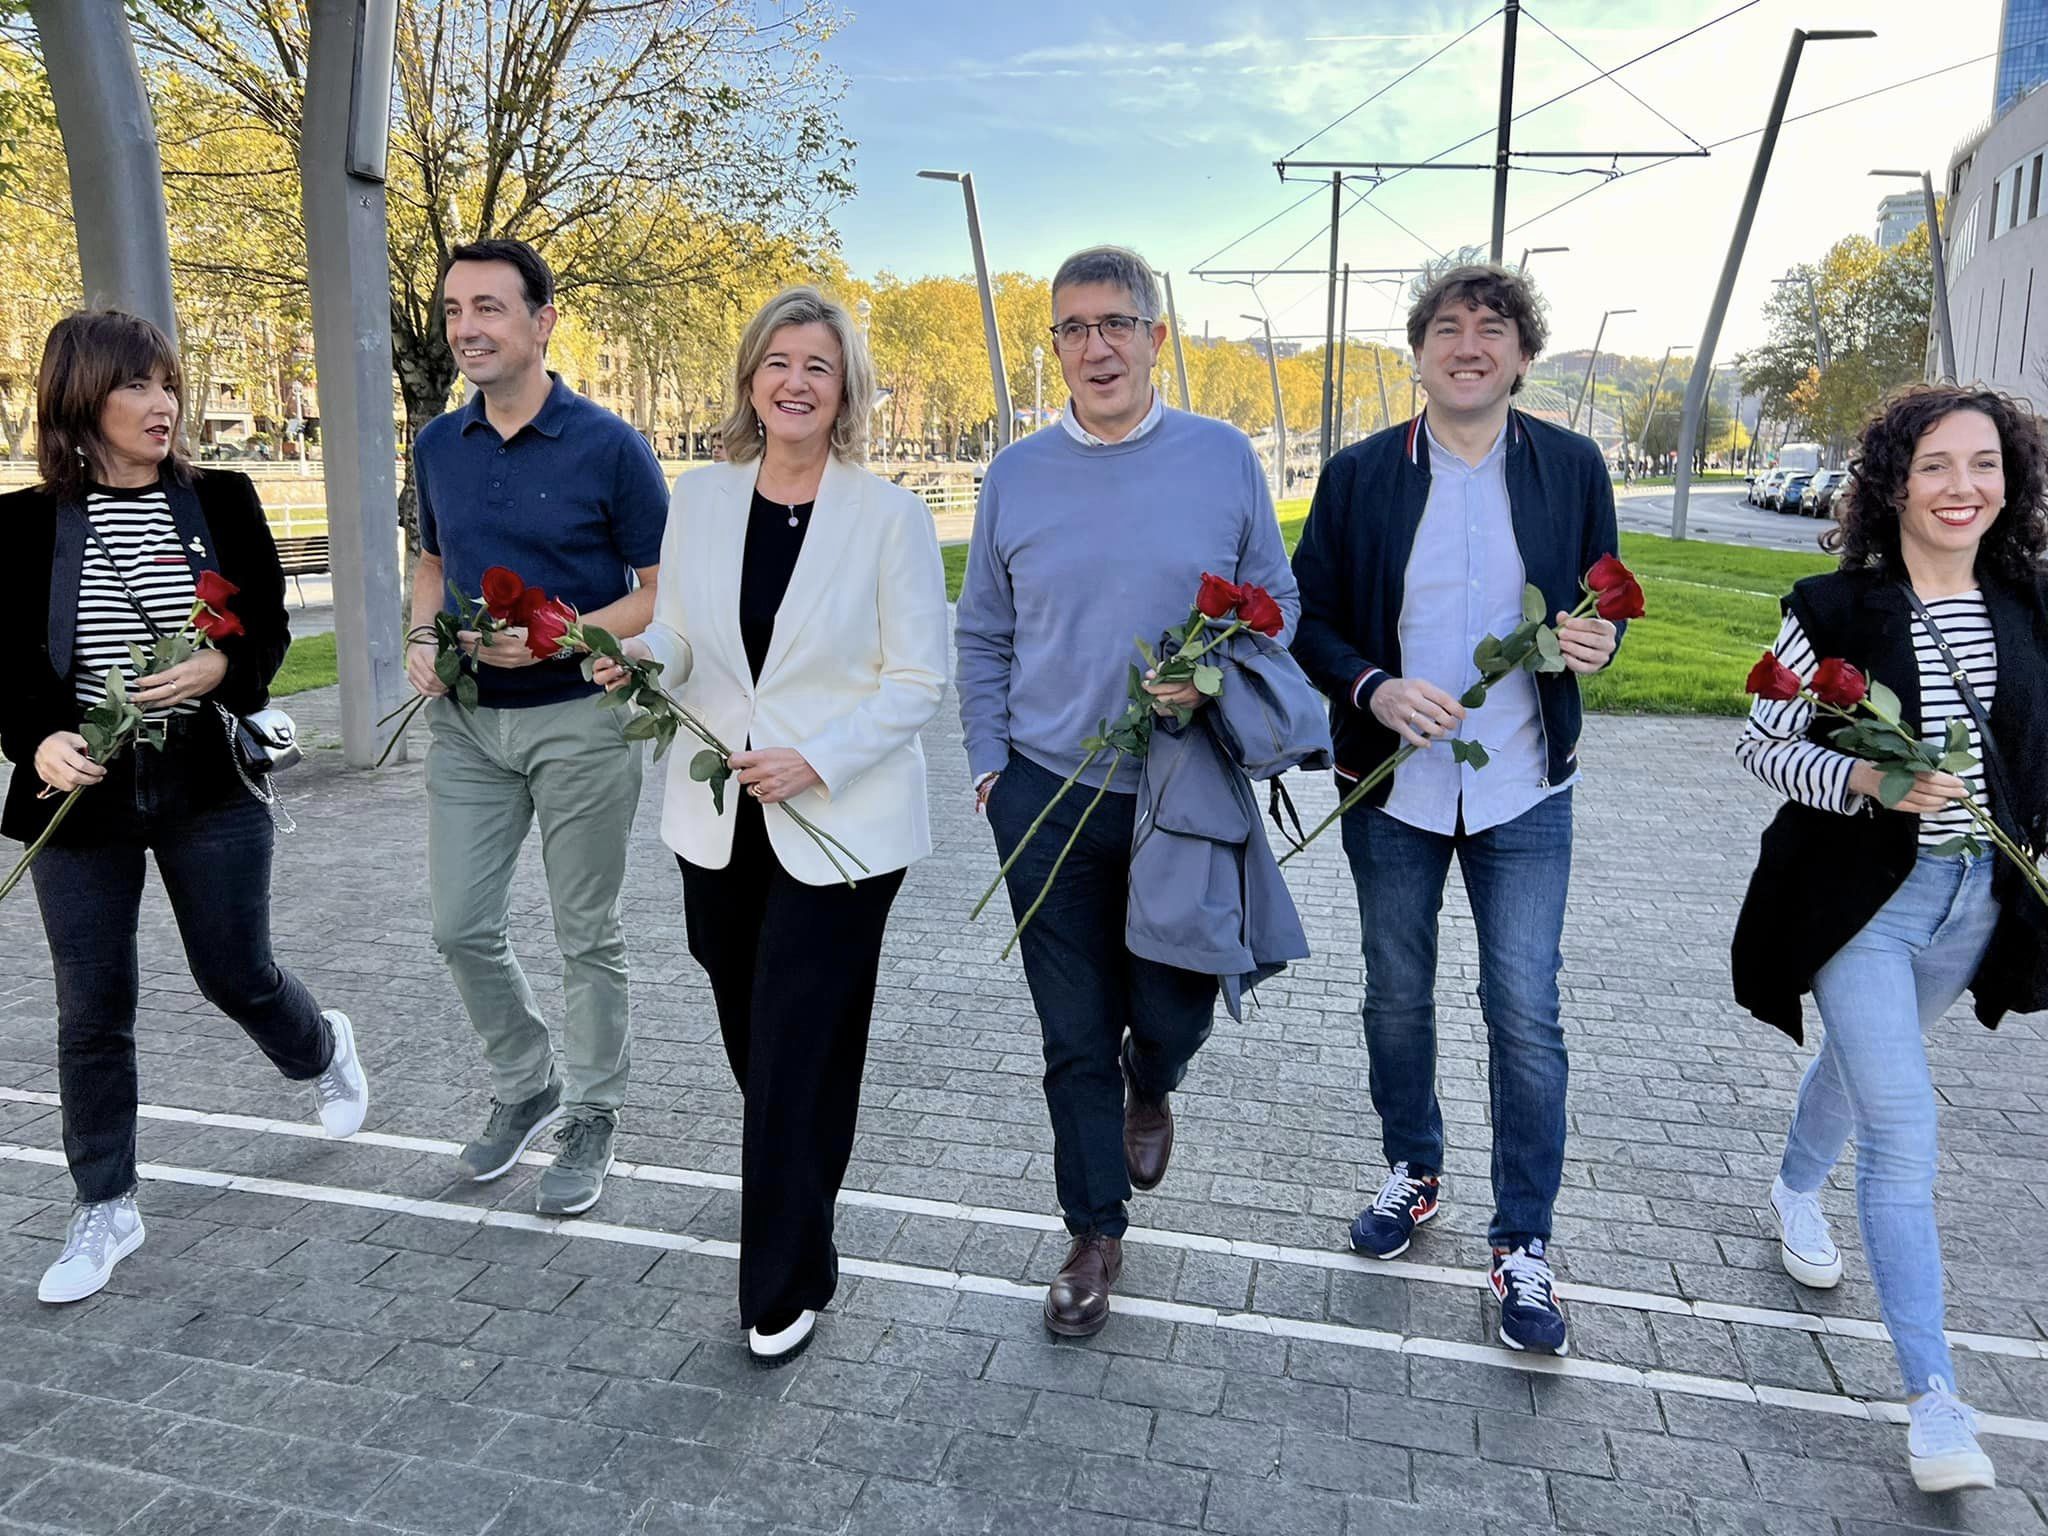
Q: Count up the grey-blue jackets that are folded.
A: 1